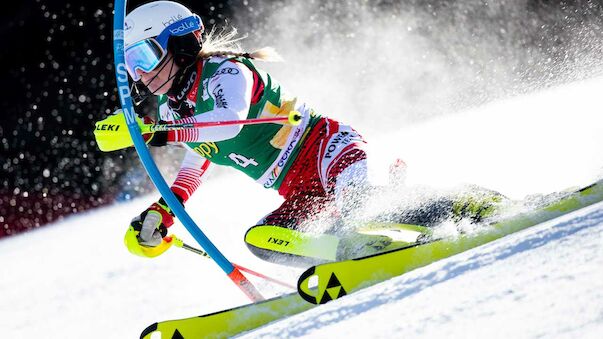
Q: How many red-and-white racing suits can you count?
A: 1